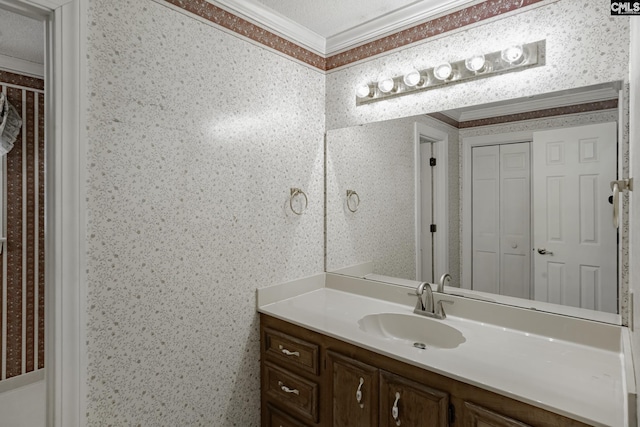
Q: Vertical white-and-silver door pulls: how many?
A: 2